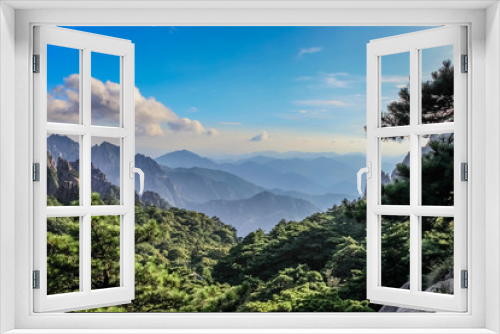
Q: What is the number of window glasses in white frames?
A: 12